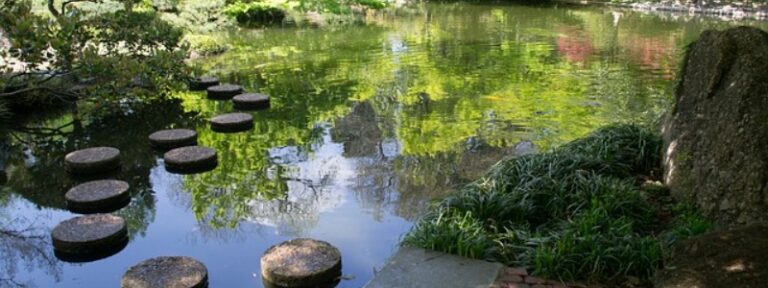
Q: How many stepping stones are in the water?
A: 11